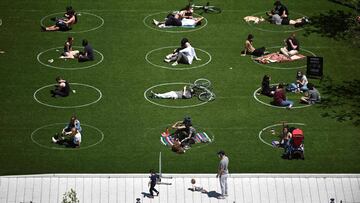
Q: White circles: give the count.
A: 12